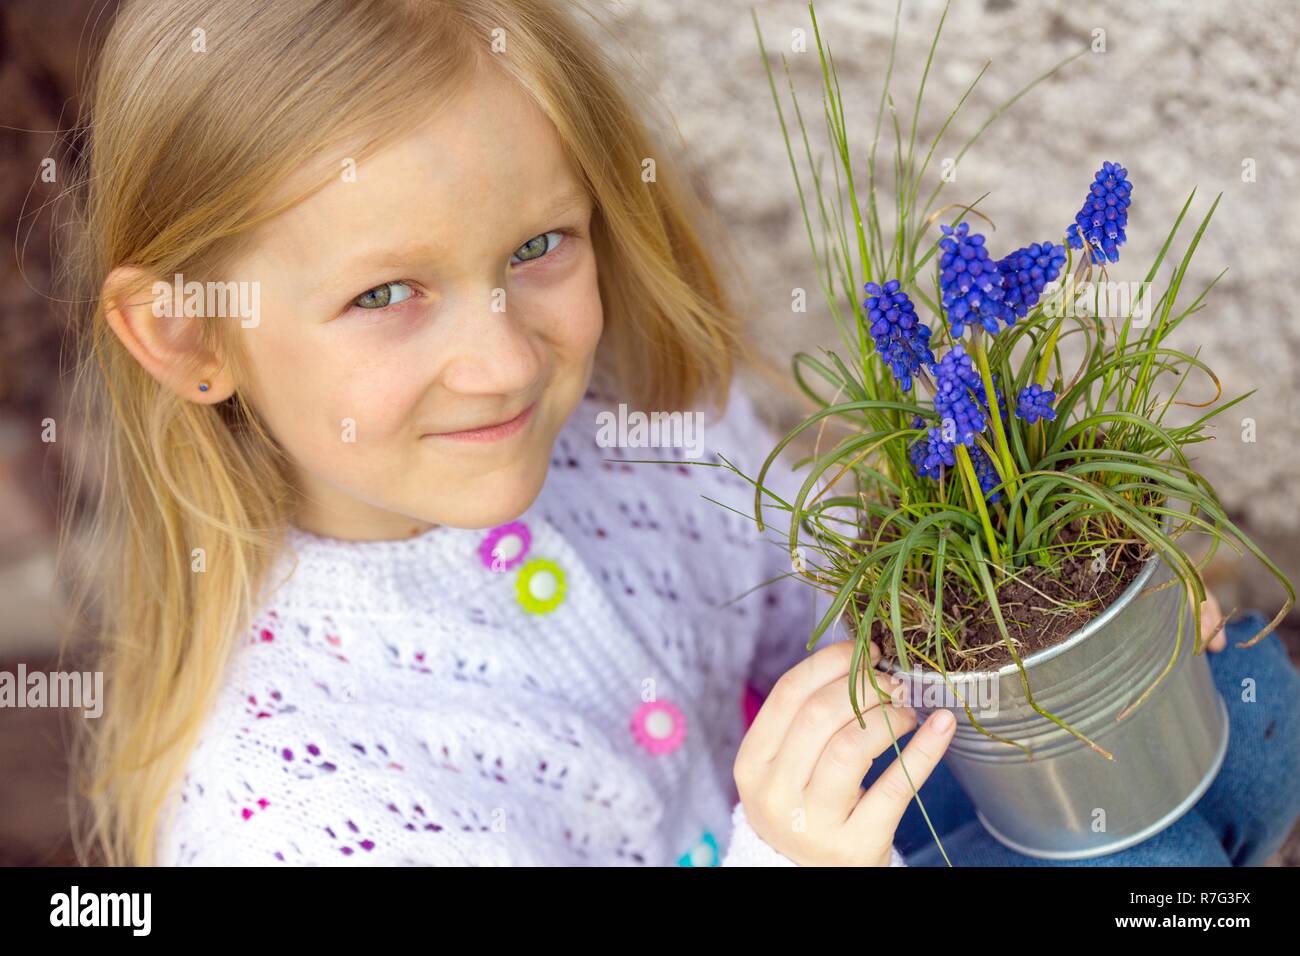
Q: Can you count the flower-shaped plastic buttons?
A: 4